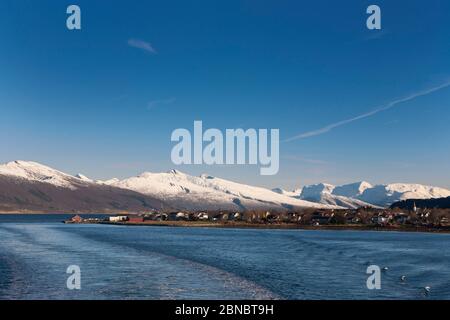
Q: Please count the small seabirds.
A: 3